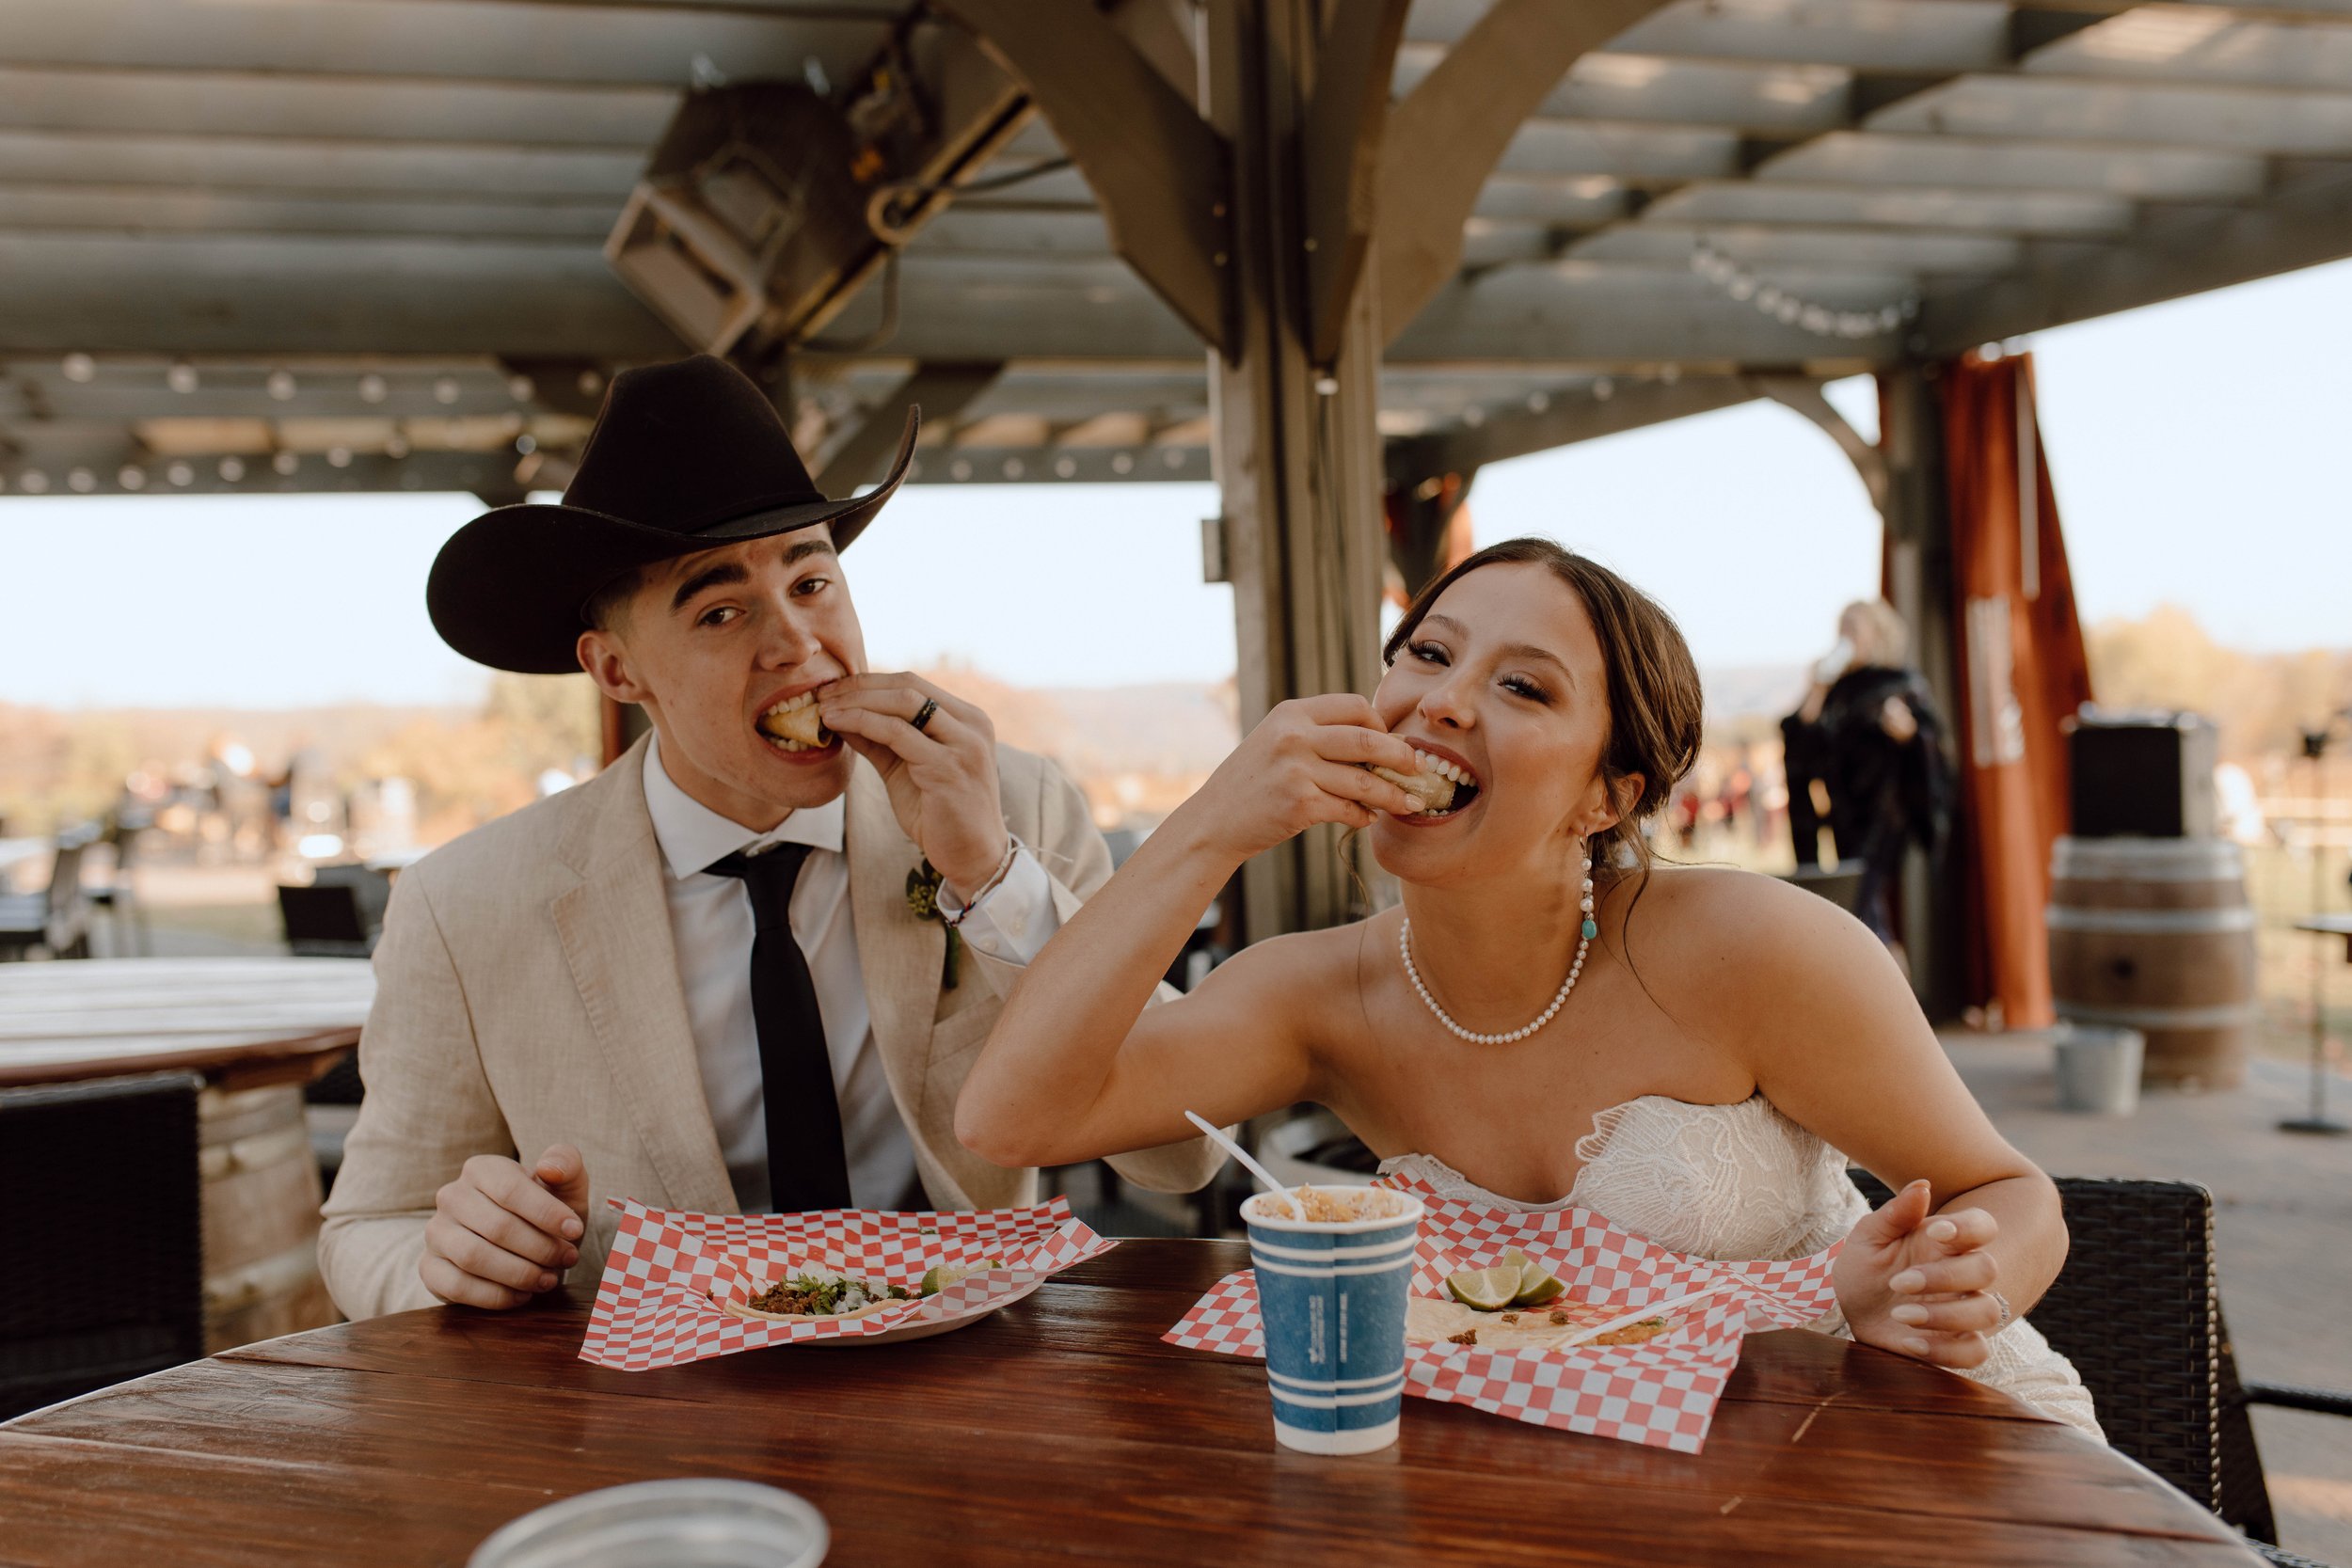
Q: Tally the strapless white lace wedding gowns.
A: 1